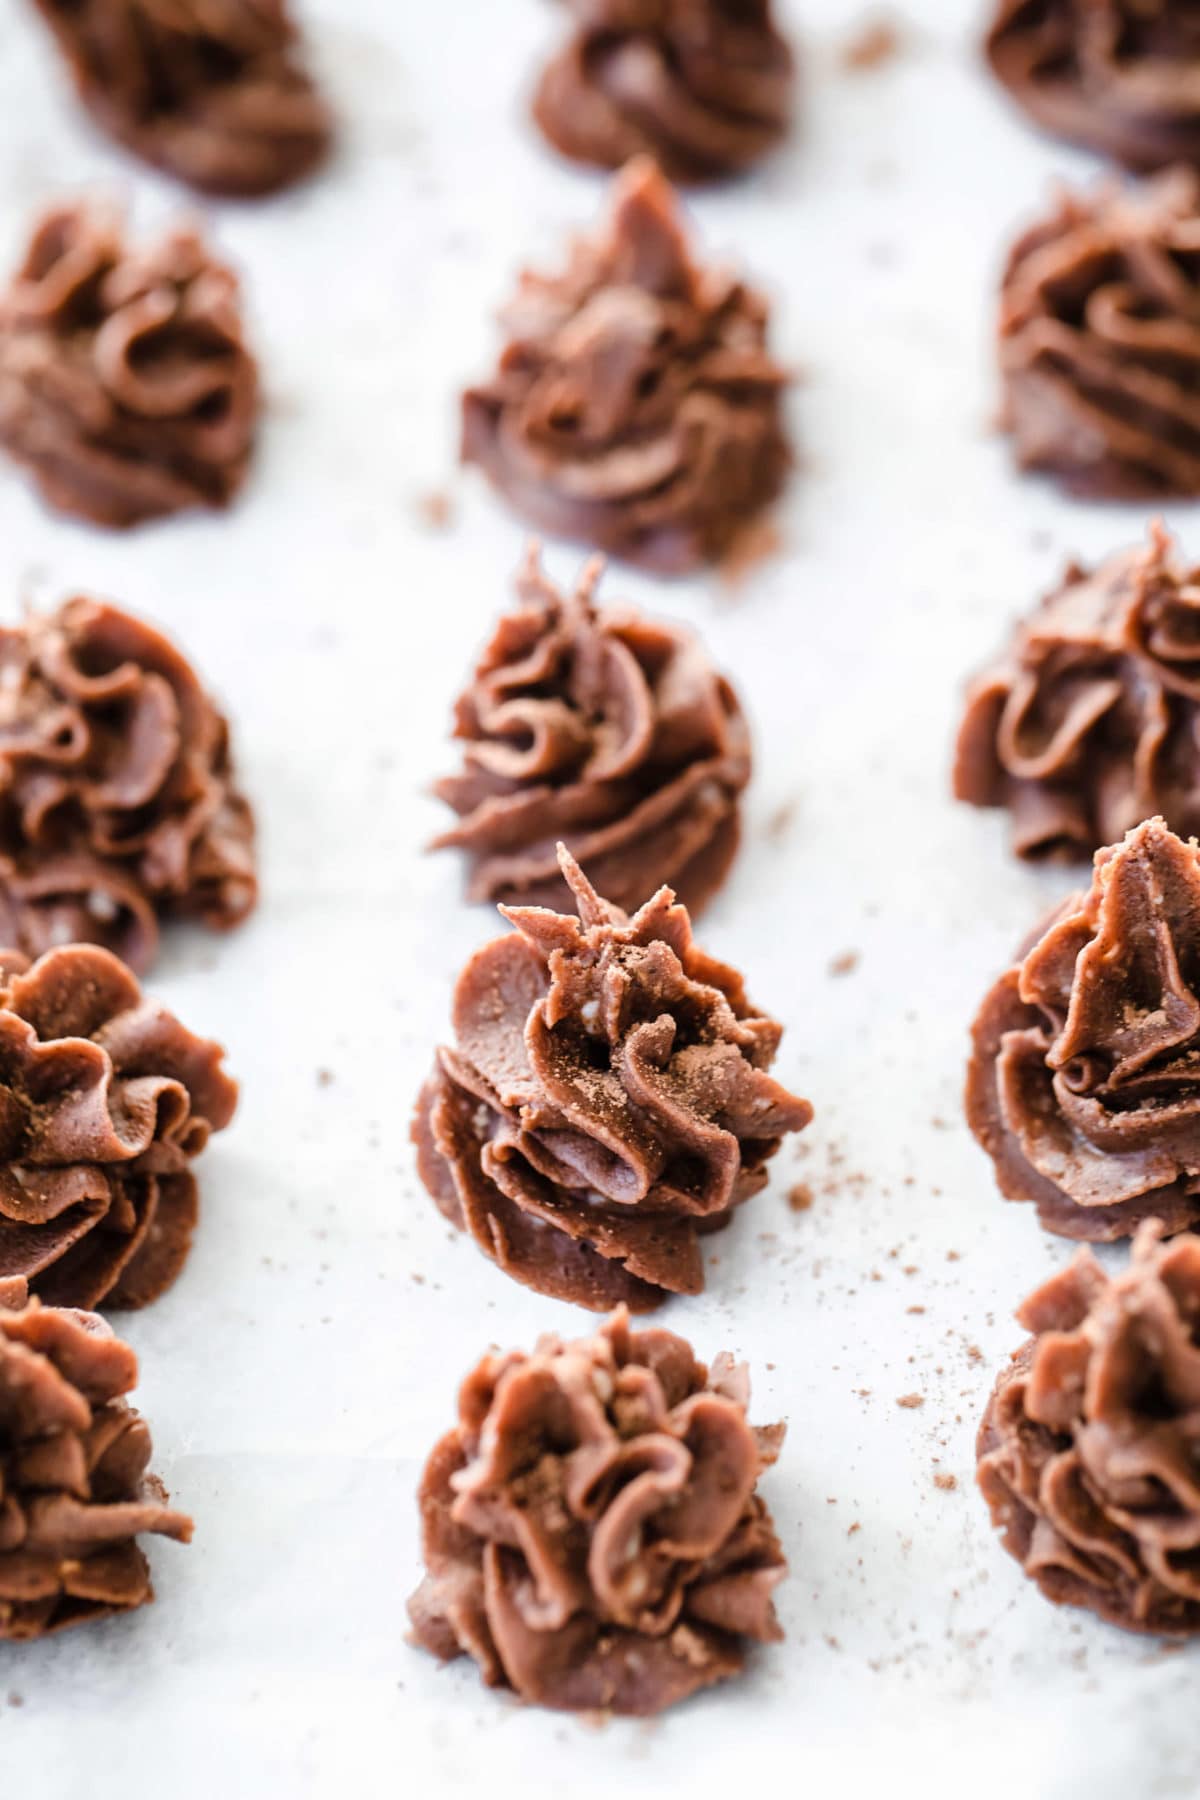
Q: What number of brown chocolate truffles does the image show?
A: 15